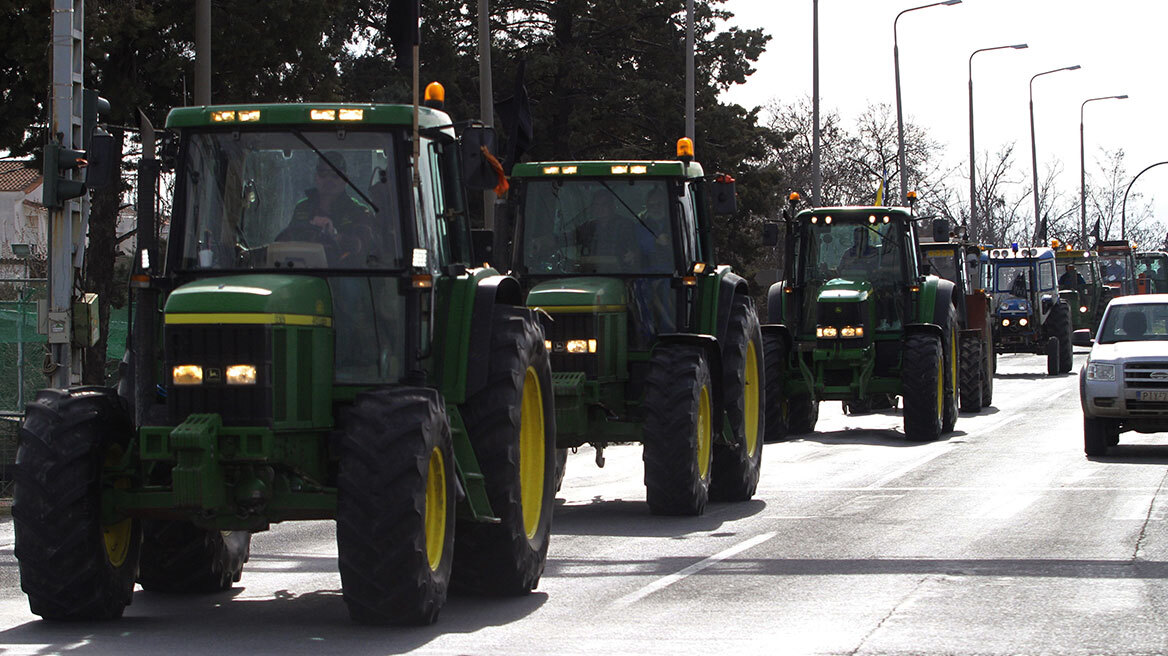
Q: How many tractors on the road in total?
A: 8